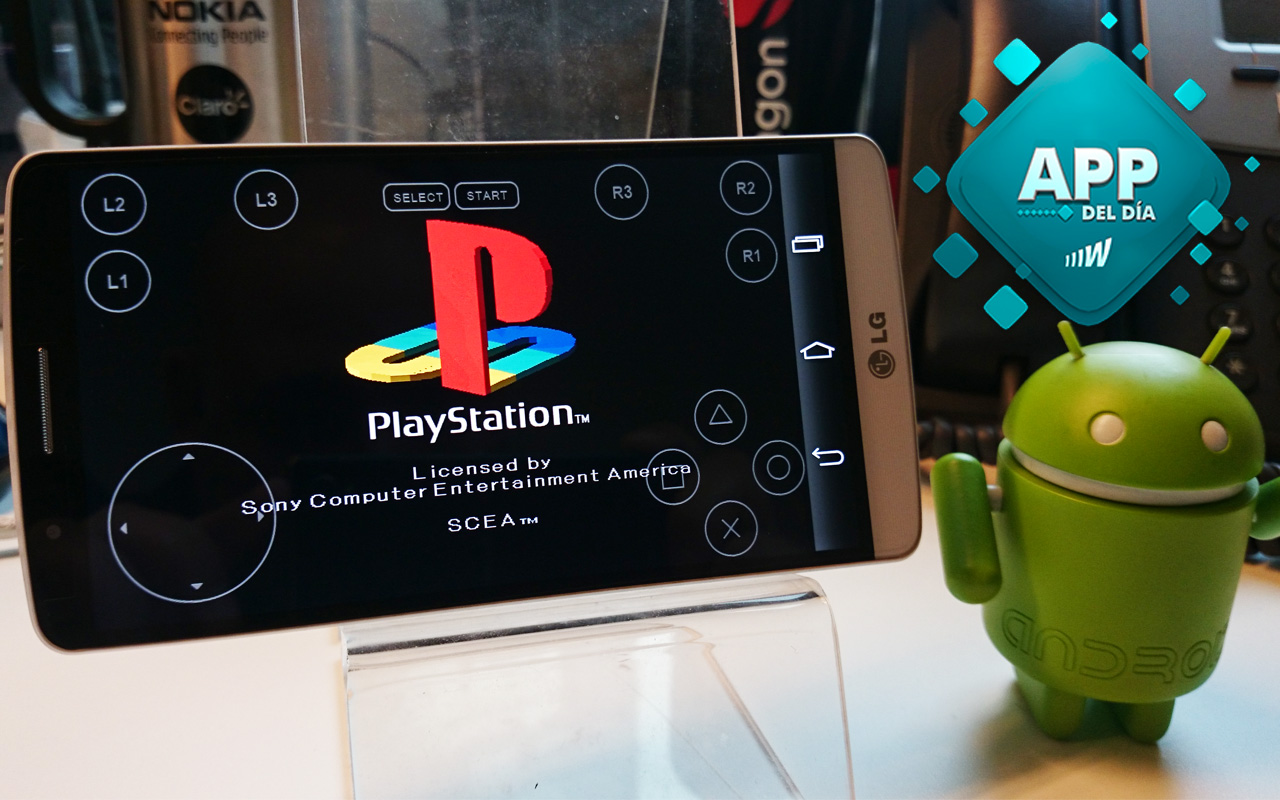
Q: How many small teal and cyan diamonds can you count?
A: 14